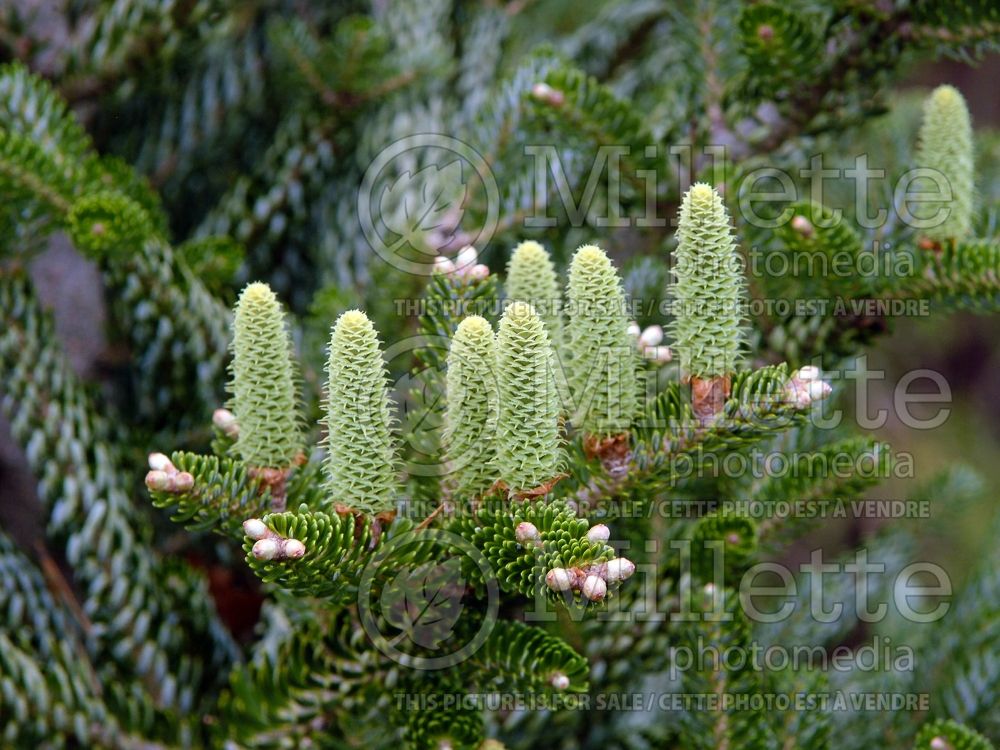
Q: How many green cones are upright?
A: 8